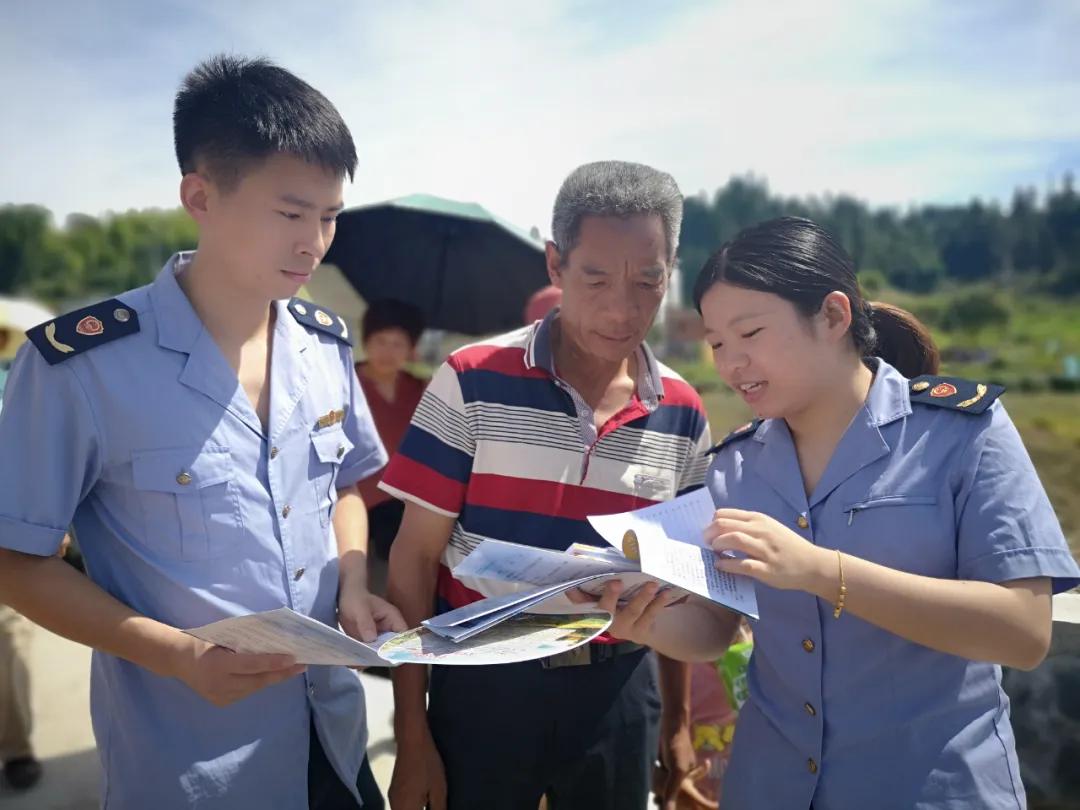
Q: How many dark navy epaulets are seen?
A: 4